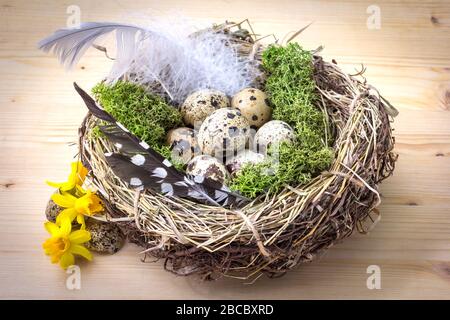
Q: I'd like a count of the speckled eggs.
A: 9